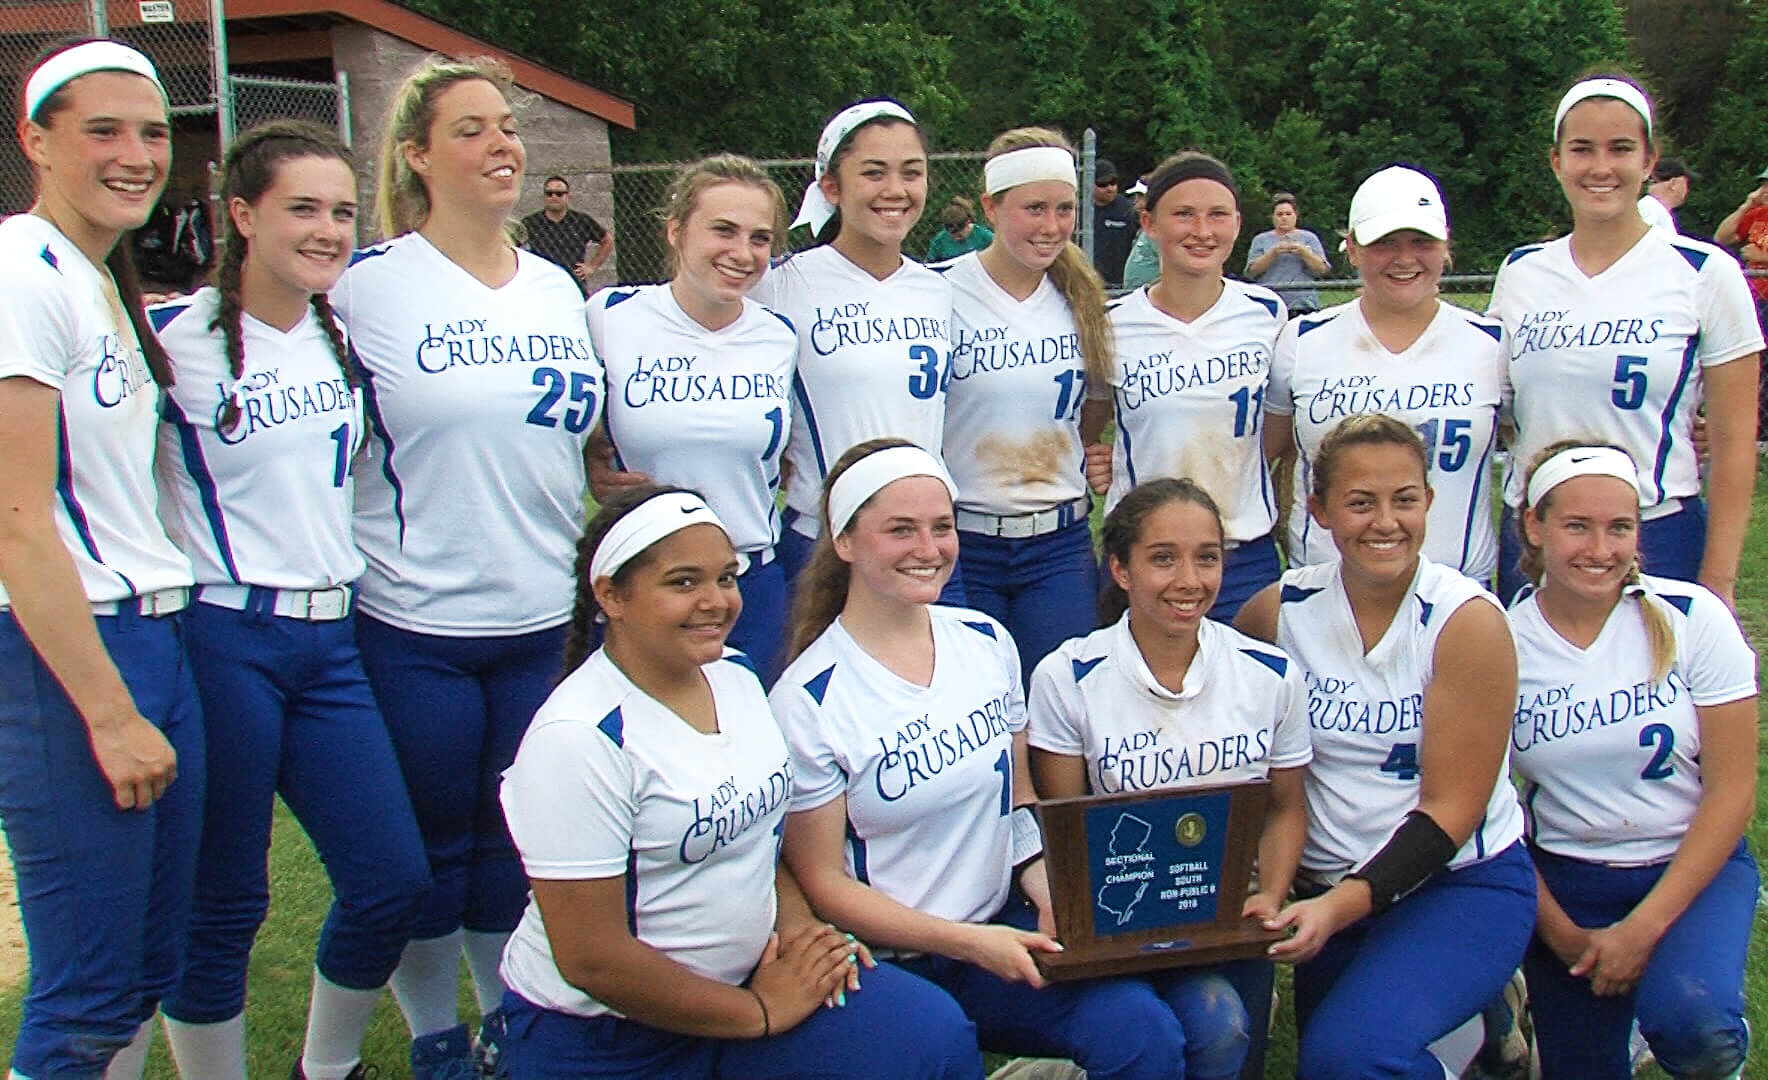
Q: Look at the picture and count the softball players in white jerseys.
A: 14